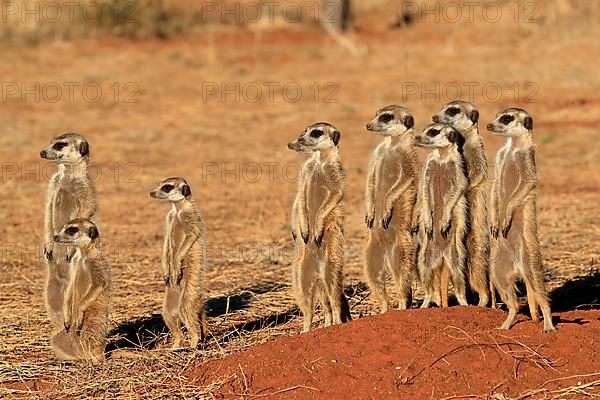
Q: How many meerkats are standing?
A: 8